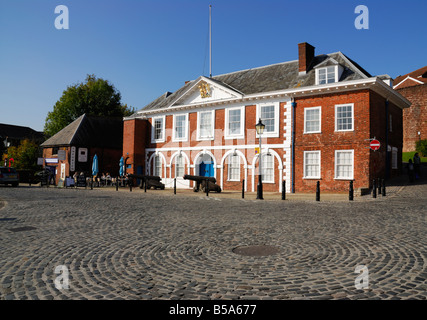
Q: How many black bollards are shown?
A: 13